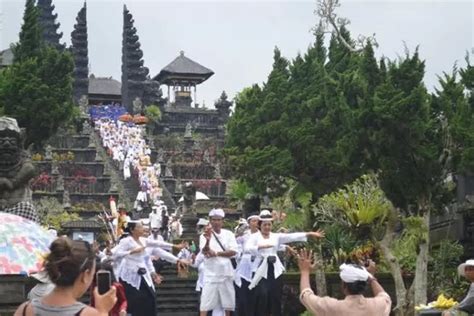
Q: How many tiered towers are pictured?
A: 3